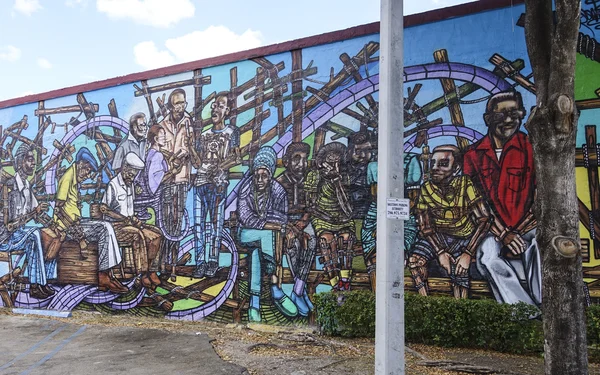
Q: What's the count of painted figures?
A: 14